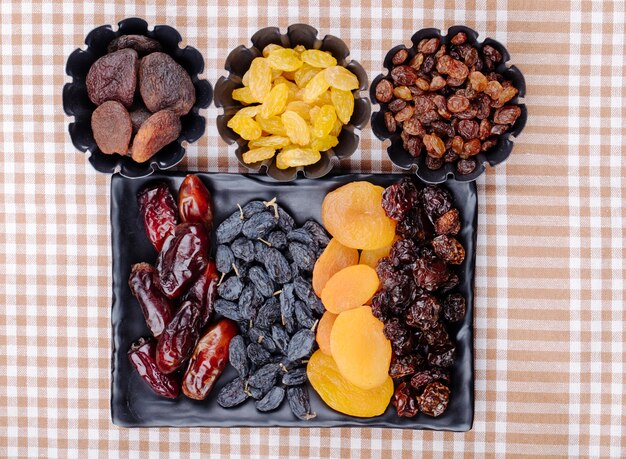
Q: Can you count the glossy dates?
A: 8